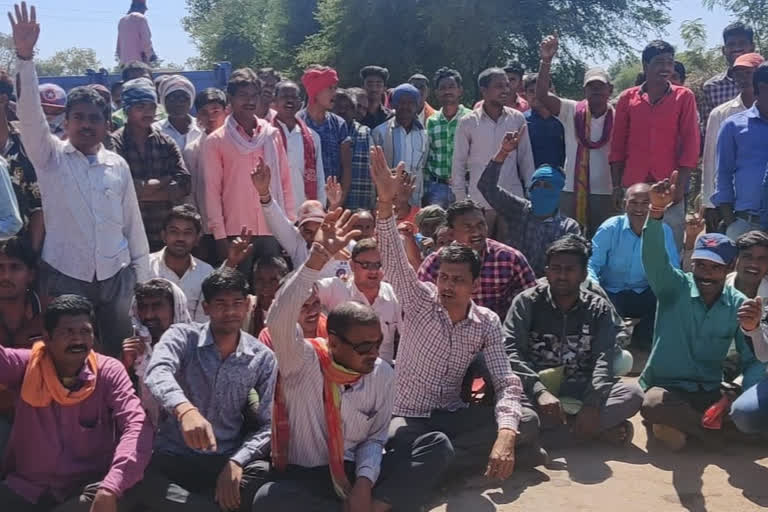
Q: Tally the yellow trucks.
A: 0